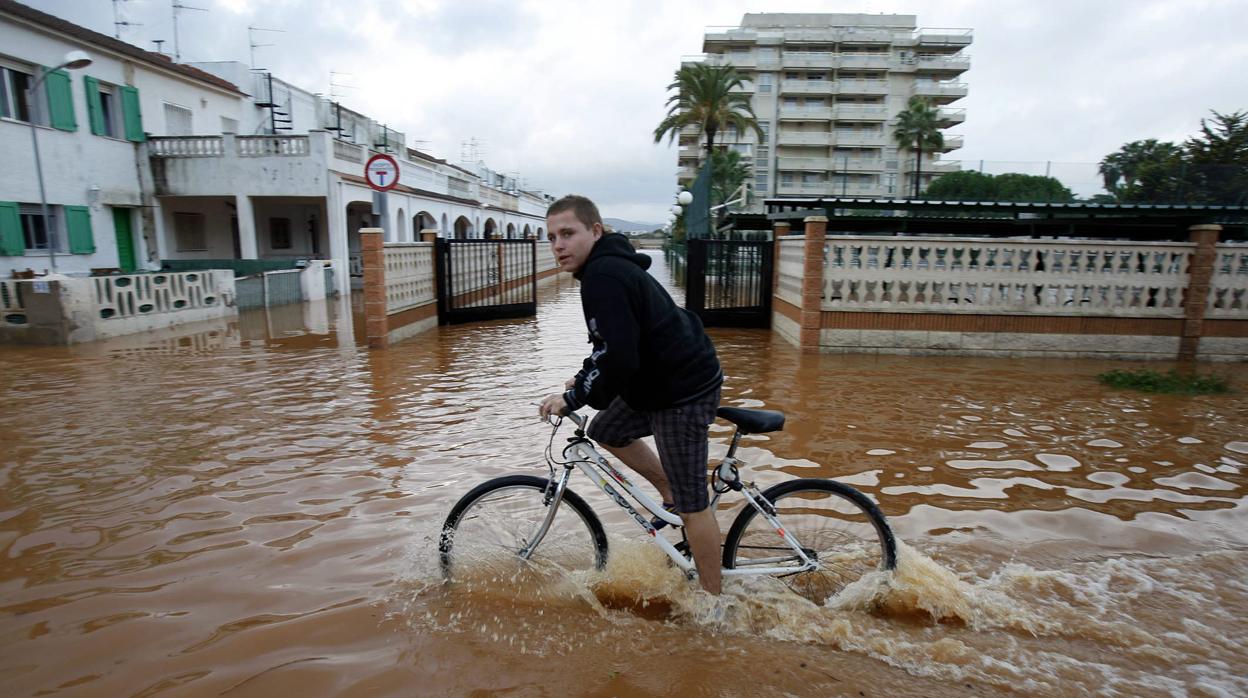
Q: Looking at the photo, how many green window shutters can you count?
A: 5